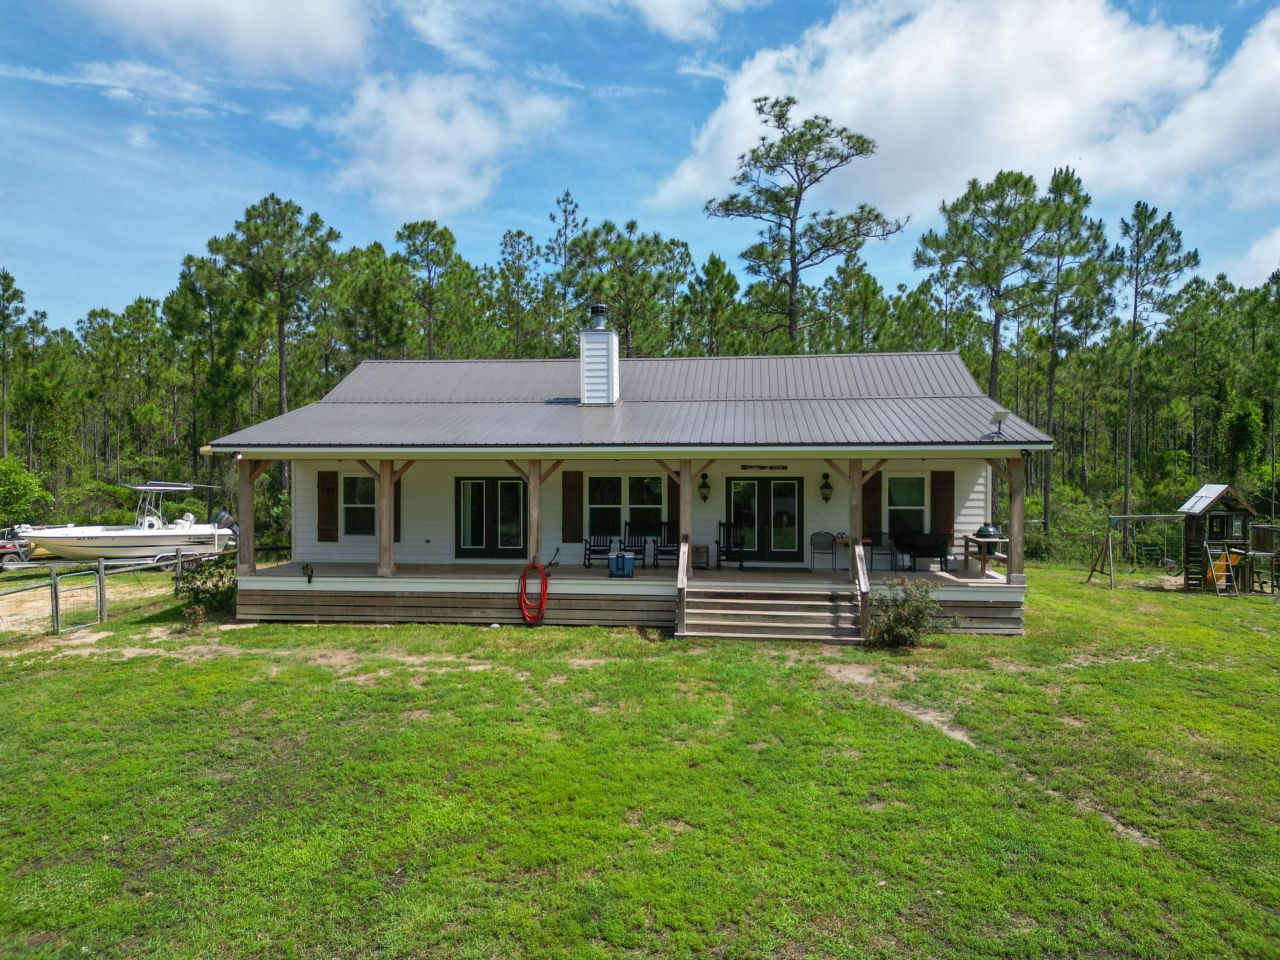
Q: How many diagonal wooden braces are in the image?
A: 10